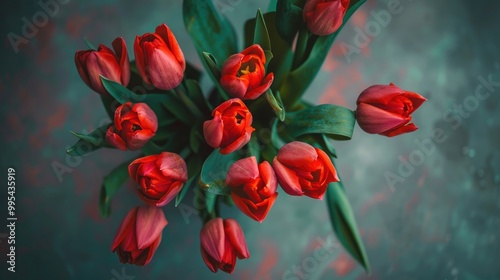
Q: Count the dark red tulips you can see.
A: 12